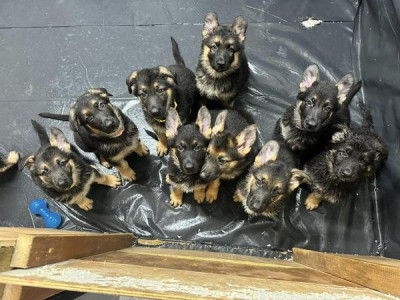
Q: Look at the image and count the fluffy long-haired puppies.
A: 1